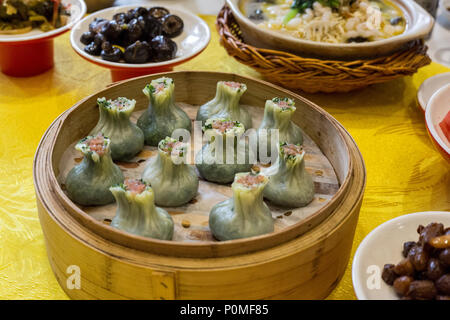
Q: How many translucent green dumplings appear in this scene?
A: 10